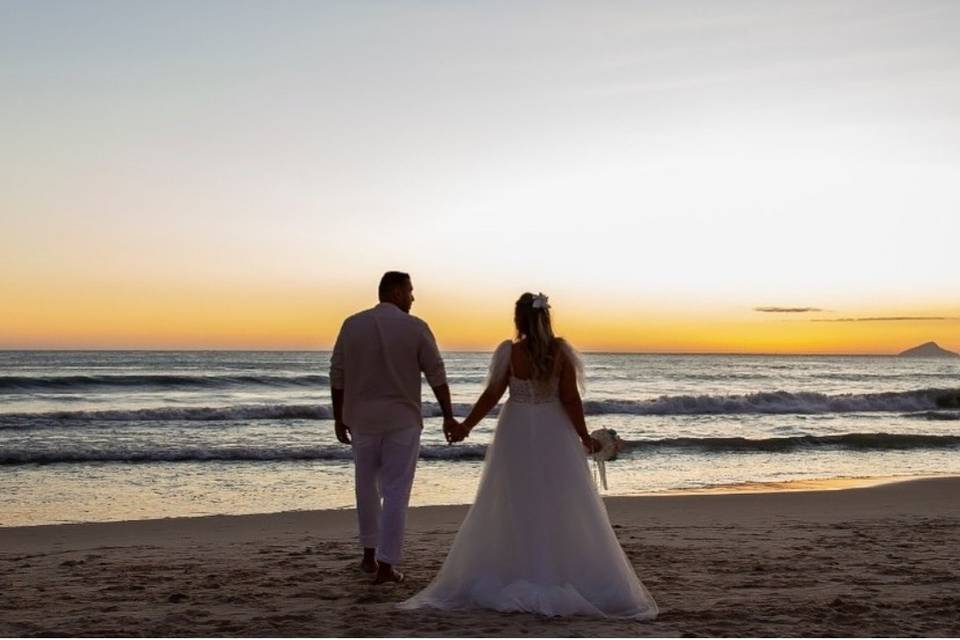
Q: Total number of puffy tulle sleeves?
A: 2